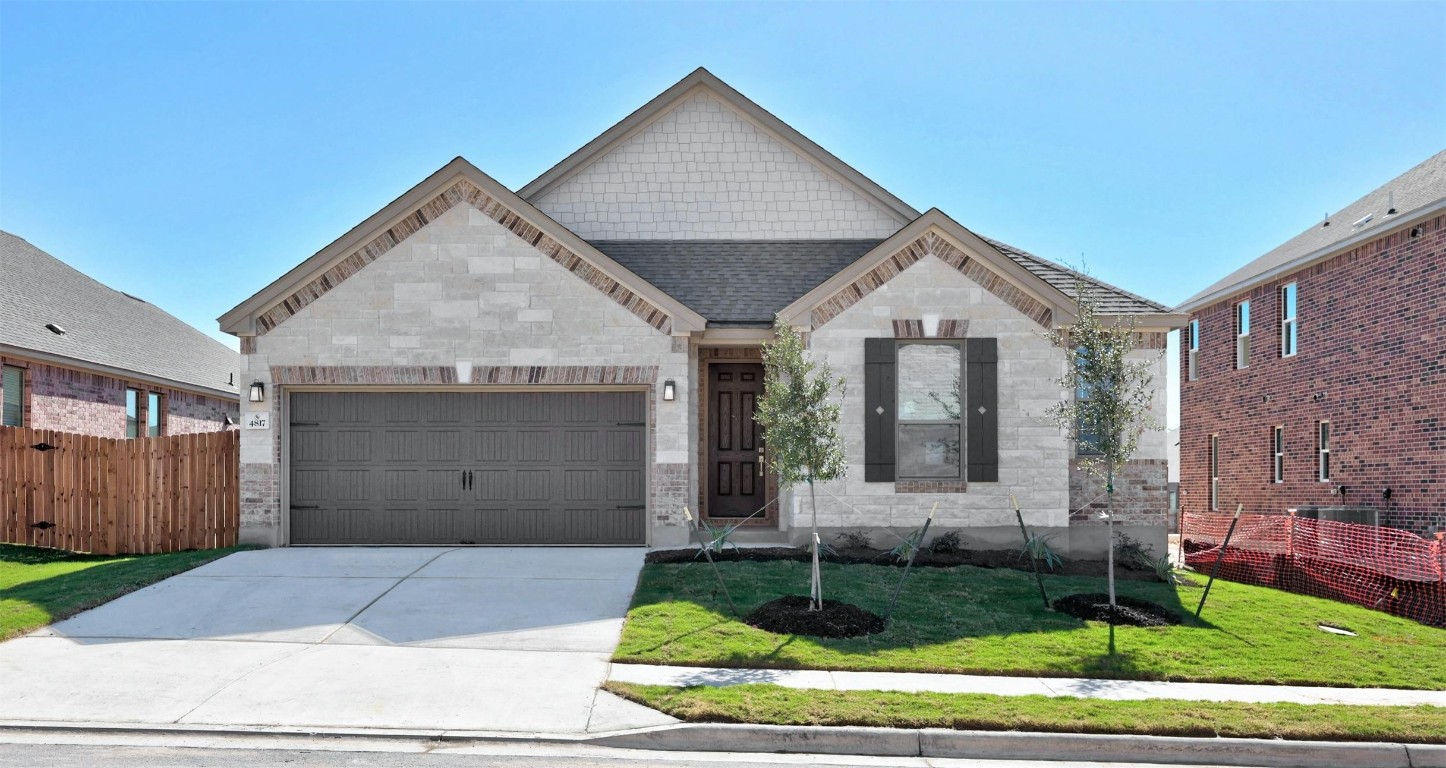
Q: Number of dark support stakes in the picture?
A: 4